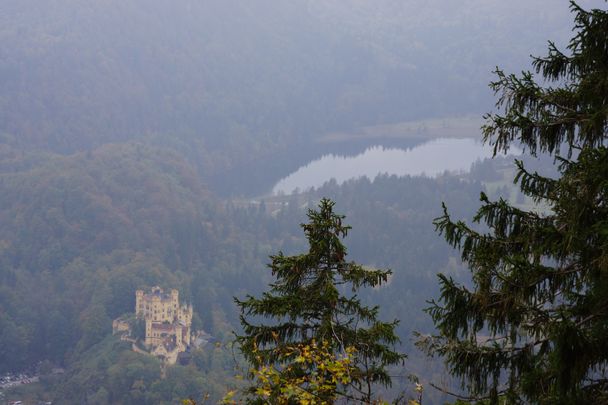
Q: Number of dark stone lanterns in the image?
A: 0